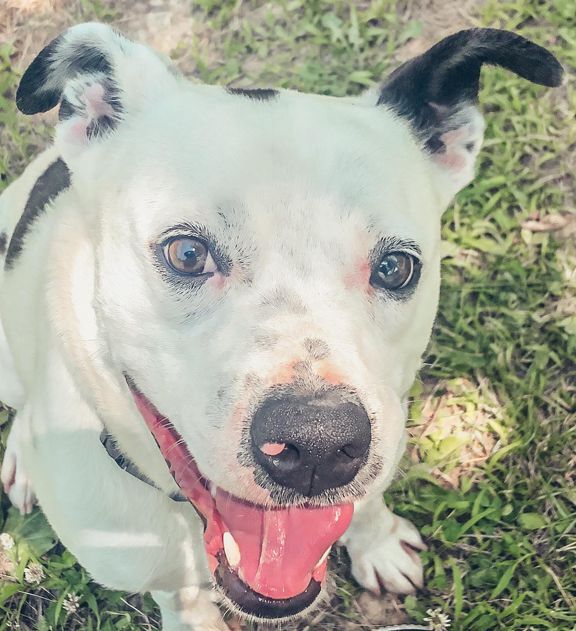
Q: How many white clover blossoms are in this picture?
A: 4